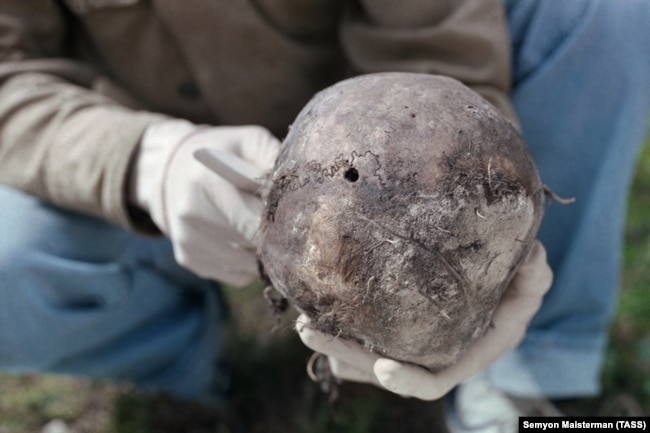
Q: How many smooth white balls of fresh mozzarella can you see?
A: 0